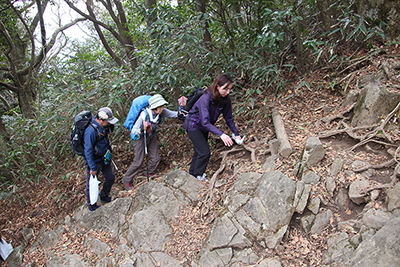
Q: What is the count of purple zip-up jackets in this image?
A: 1